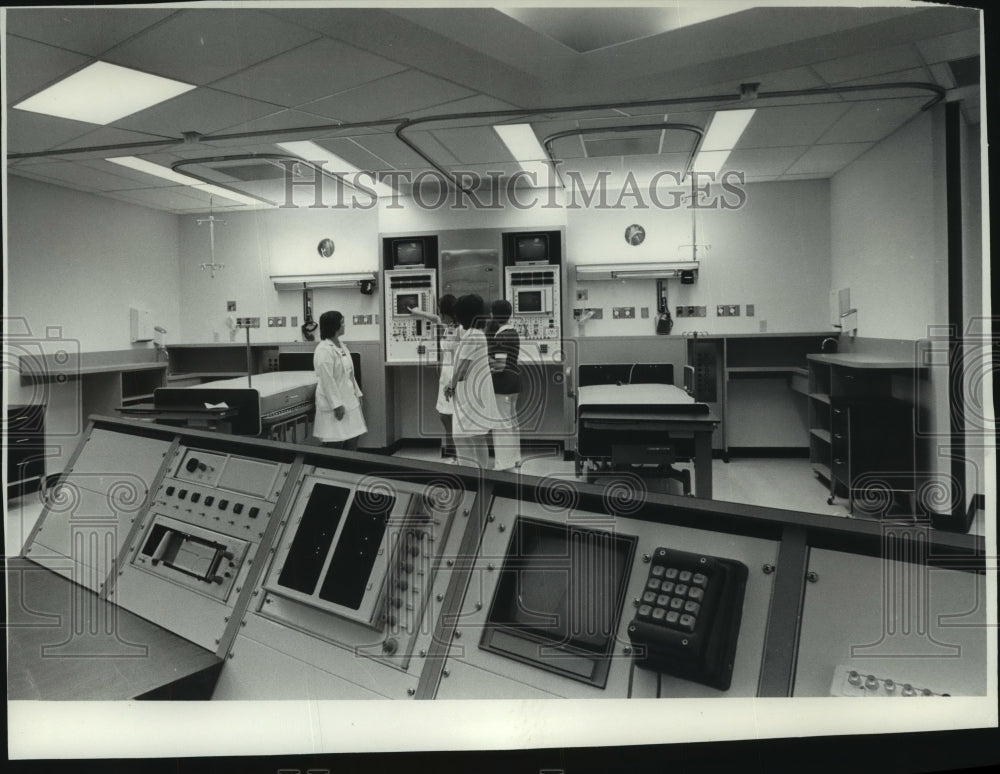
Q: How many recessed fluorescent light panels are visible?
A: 5